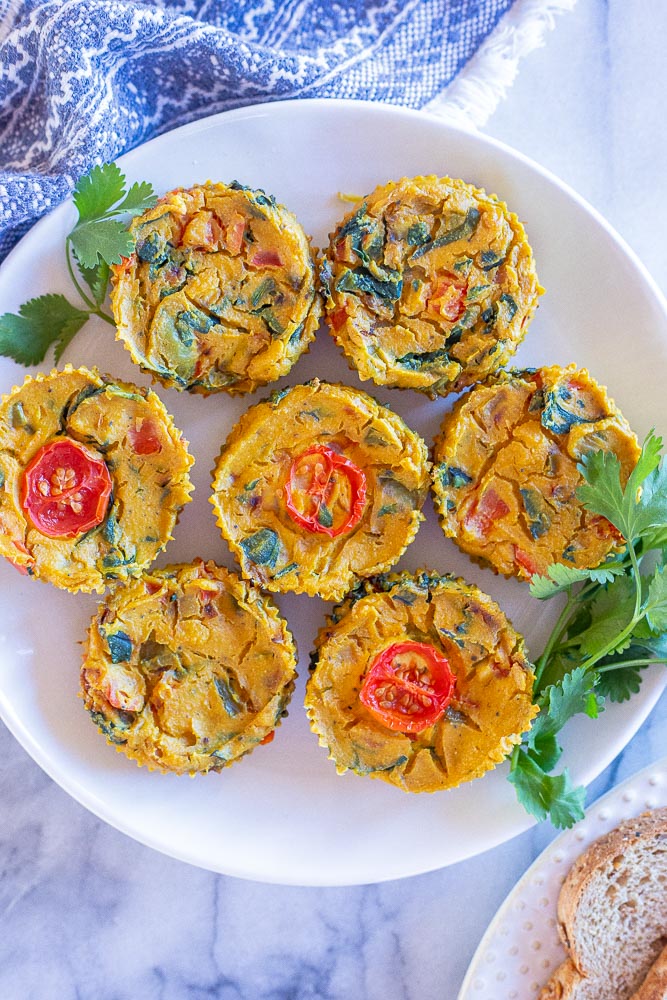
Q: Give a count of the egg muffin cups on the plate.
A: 7